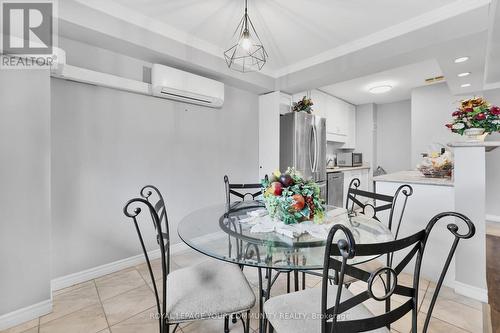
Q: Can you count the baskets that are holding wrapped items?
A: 1